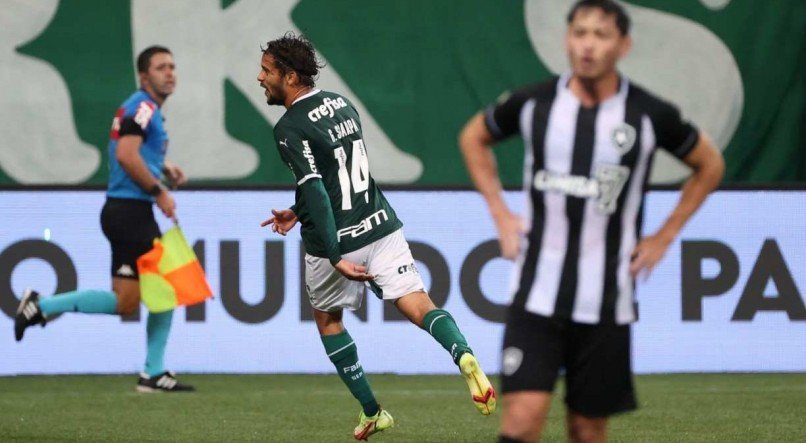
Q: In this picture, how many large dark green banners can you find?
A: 1